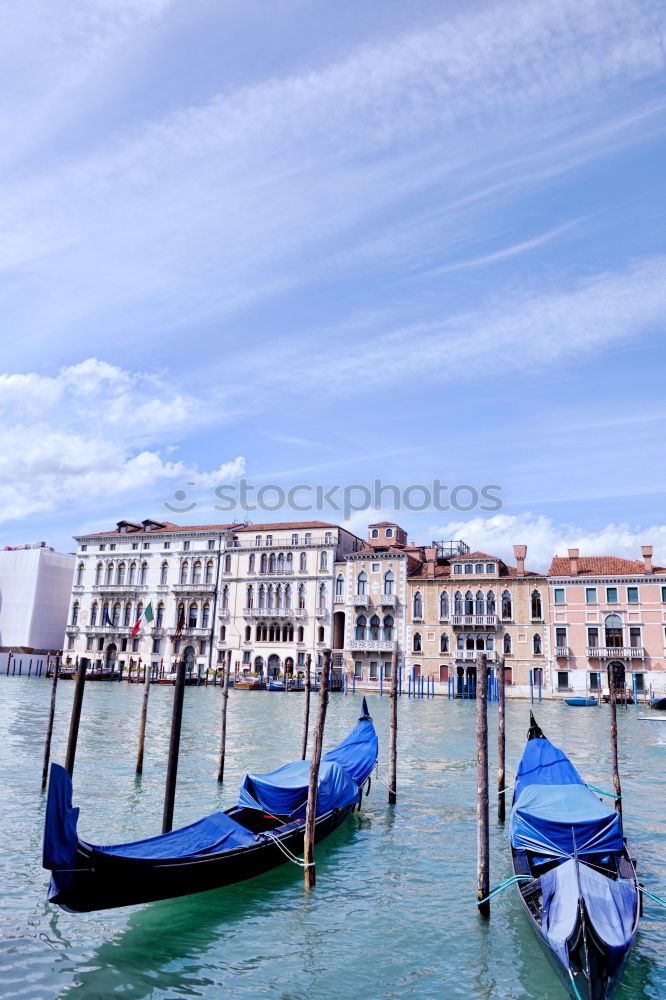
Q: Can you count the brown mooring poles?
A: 11